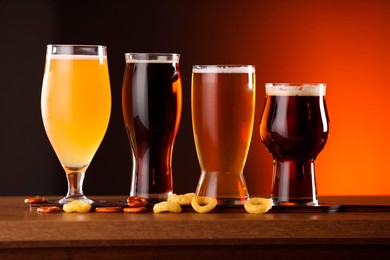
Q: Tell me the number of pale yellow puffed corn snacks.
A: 5